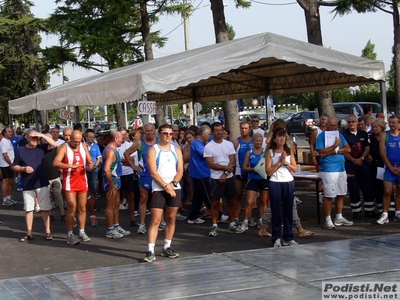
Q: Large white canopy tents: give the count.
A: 1